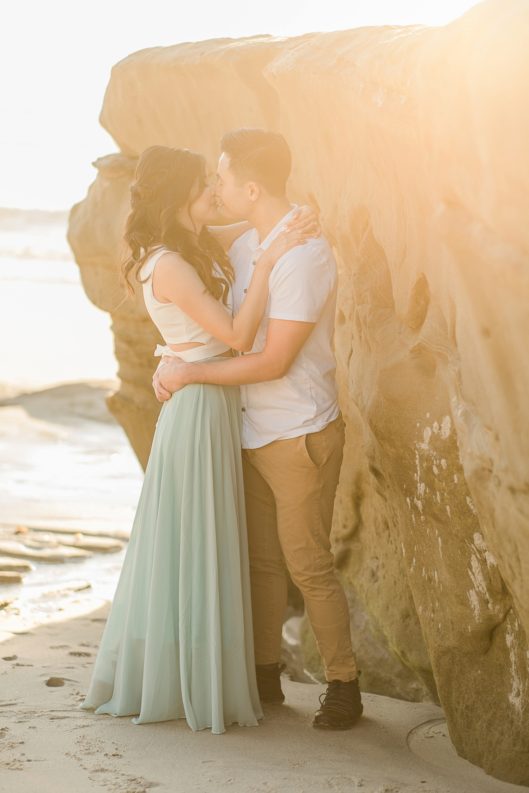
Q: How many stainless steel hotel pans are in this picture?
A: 0